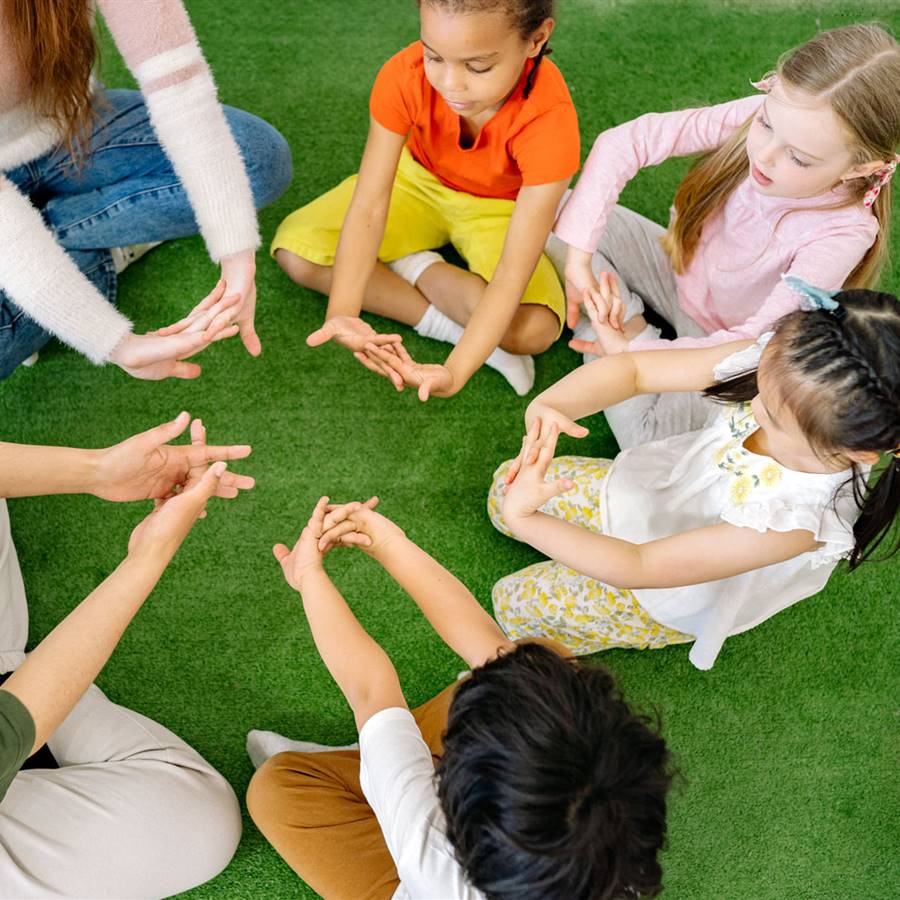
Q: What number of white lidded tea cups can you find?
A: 0